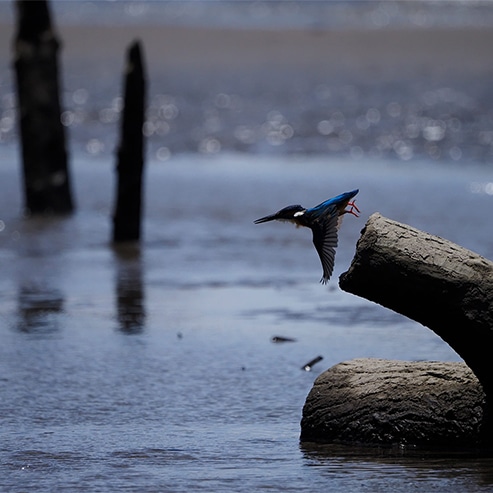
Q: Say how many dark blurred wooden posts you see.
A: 2